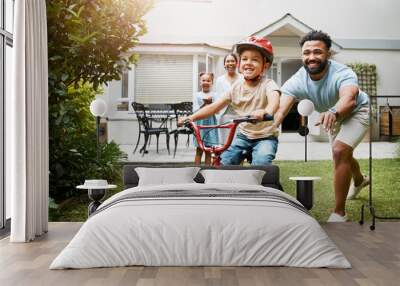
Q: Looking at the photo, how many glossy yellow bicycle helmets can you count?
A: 0